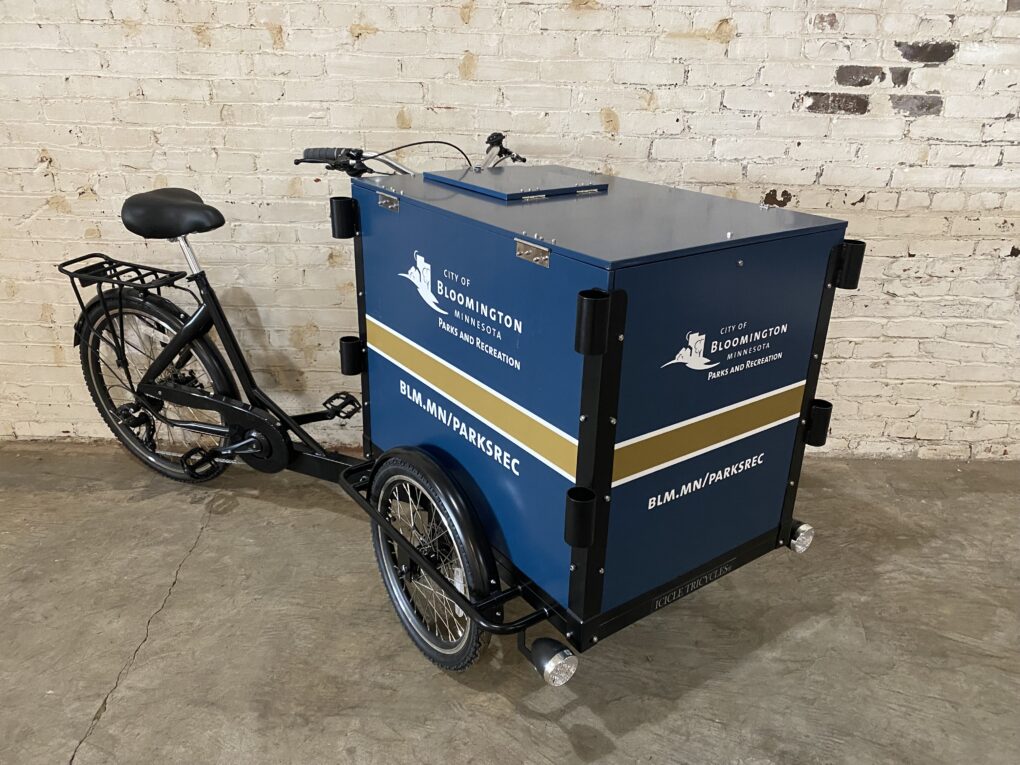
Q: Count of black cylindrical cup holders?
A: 6